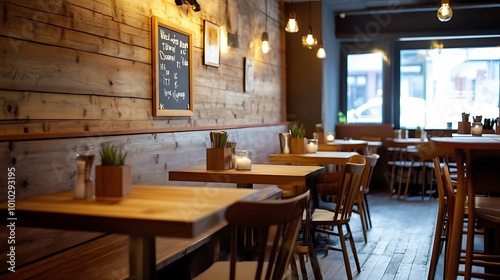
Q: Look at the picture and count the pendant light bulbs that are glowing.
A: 5